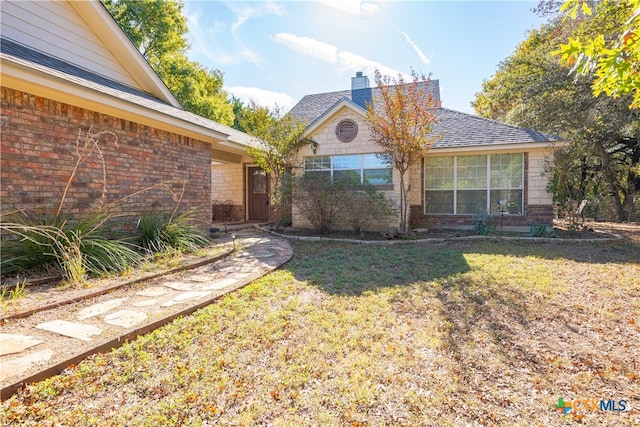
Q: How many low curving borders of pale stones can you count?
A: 1